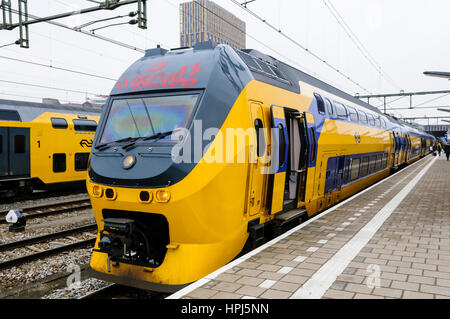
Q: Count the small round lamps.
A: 5